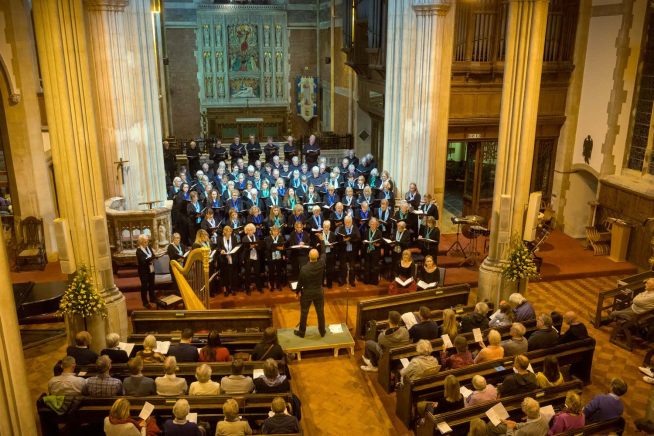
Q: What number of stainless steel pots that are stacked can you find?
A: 0